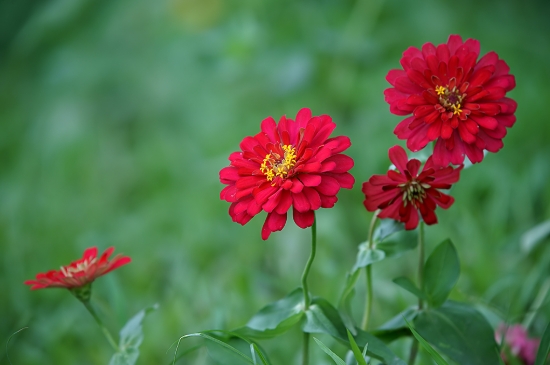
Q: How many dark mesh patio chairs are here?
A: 0